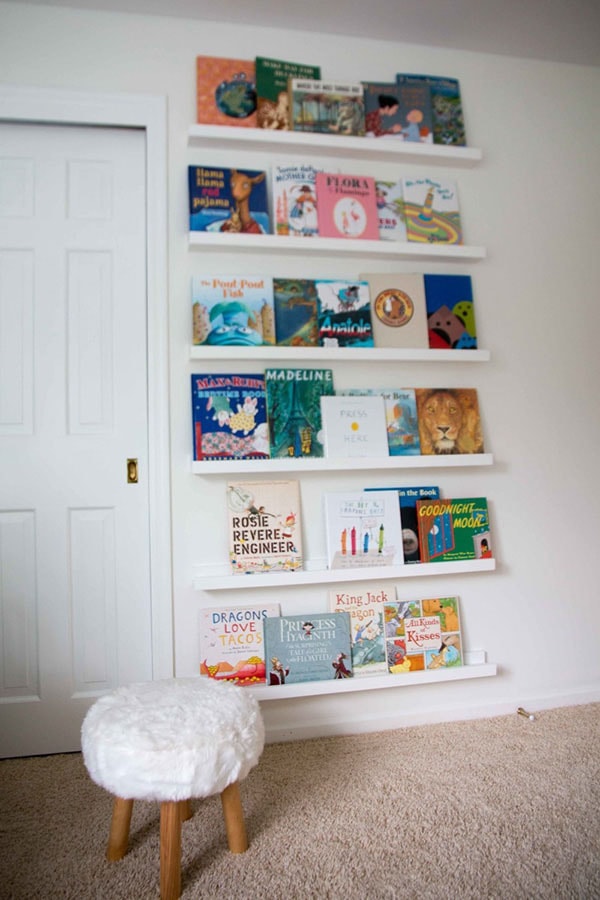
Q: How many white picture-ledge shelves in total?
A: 6